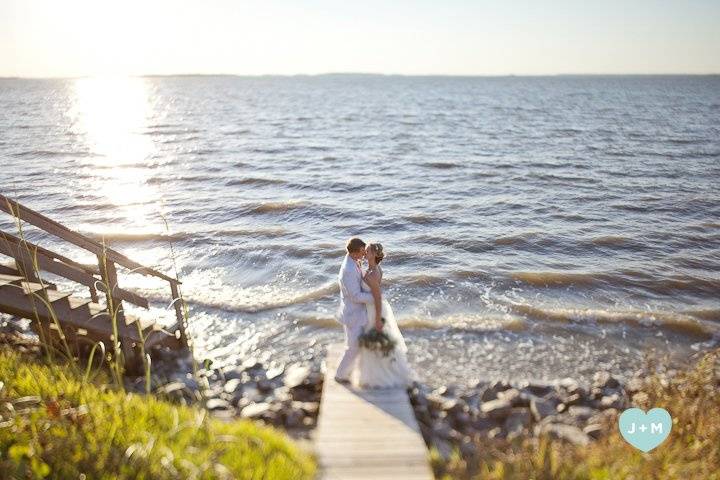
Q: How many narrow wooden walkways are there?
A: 1